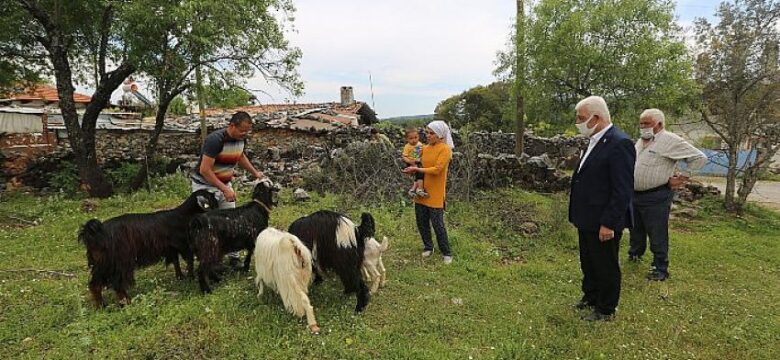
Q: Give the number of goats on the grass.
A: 5